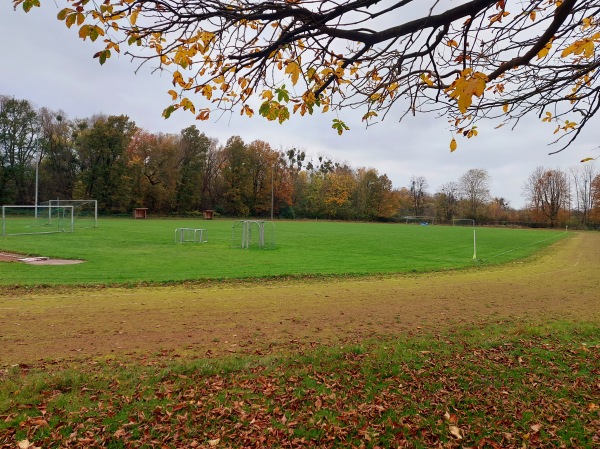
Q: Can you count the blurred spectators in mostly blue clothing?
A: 0